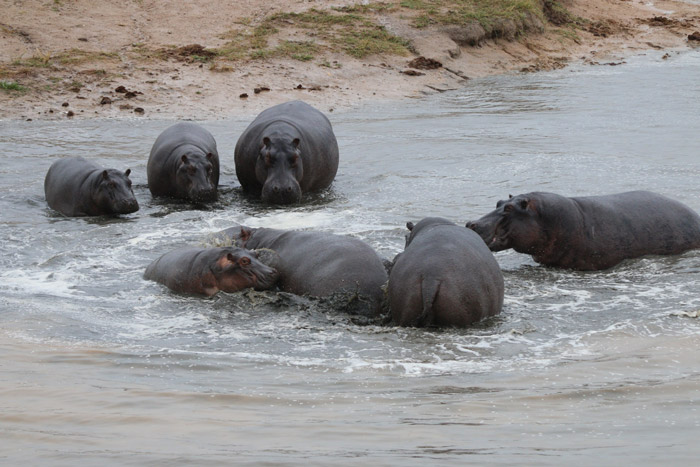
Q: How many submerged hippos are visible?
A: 7